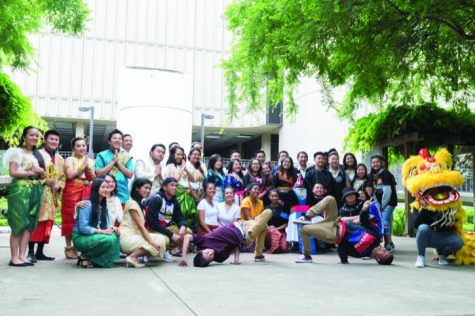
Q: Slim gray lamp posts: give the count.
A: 2